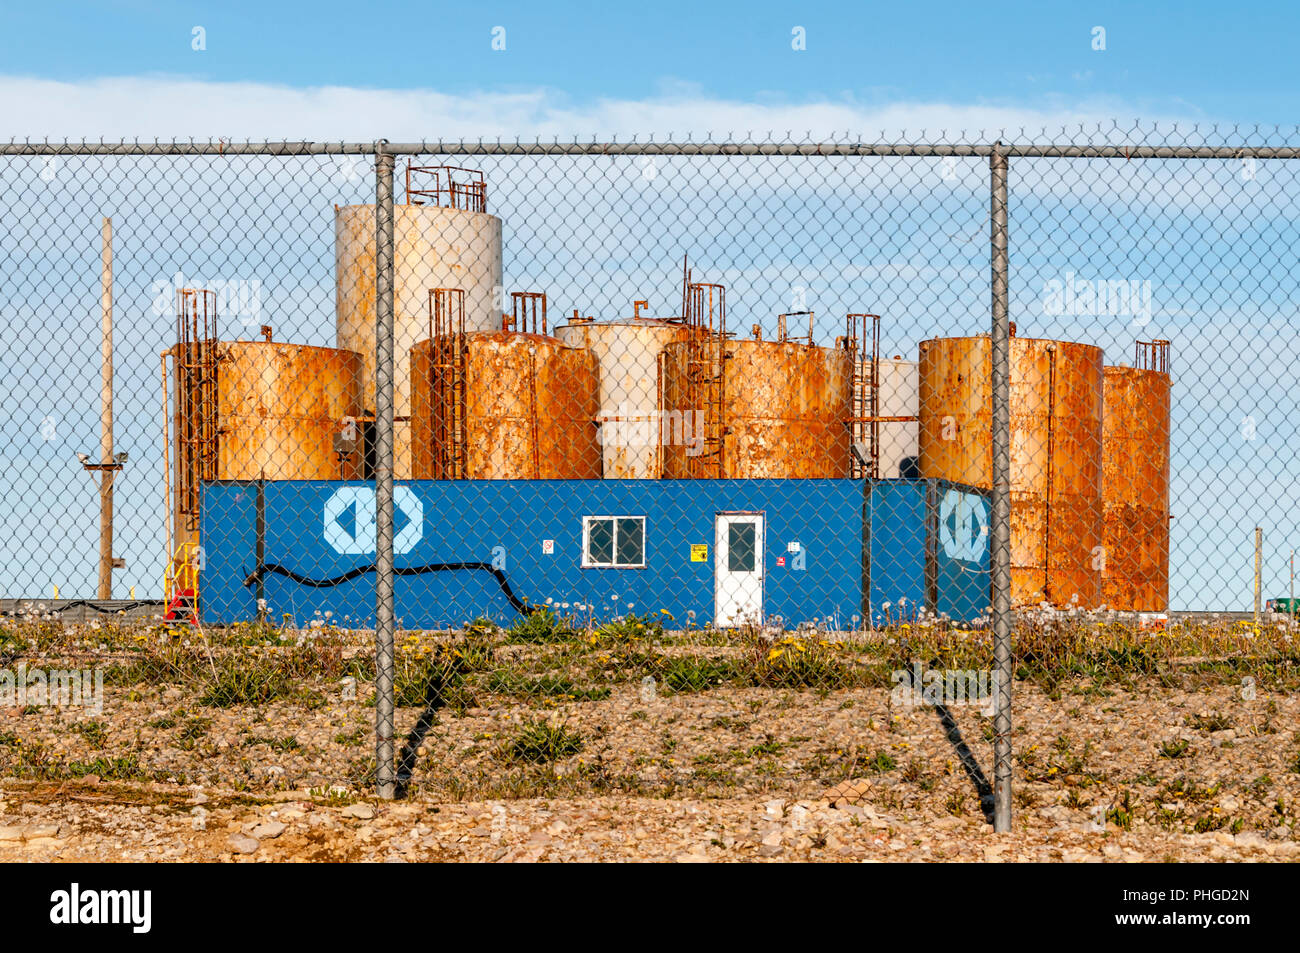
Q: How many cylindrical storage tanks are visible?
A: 8